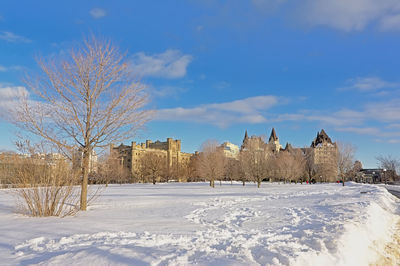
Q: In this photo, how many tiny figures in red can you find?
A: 2